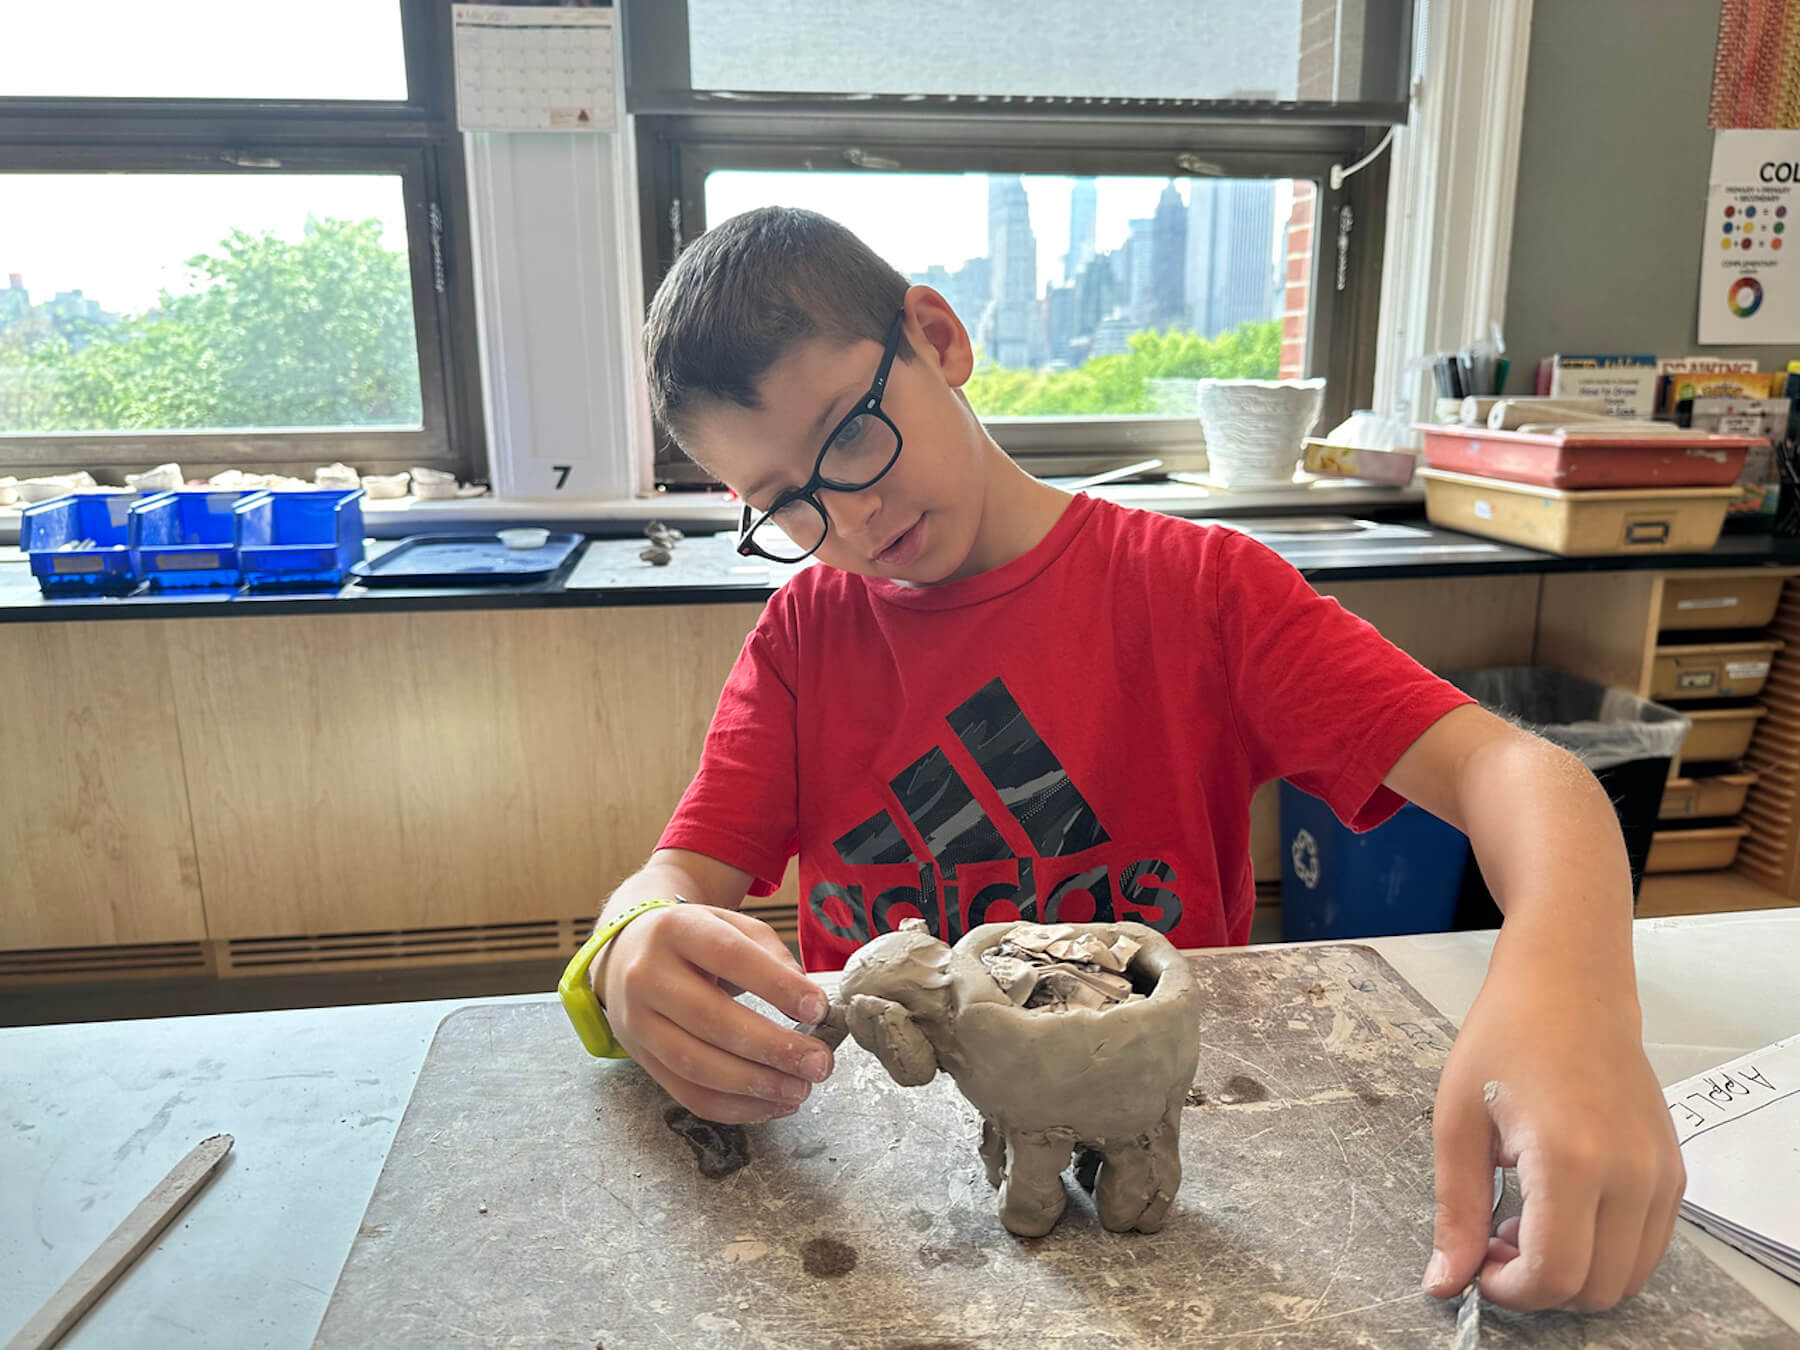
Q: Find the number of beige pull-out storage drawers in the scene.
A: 5